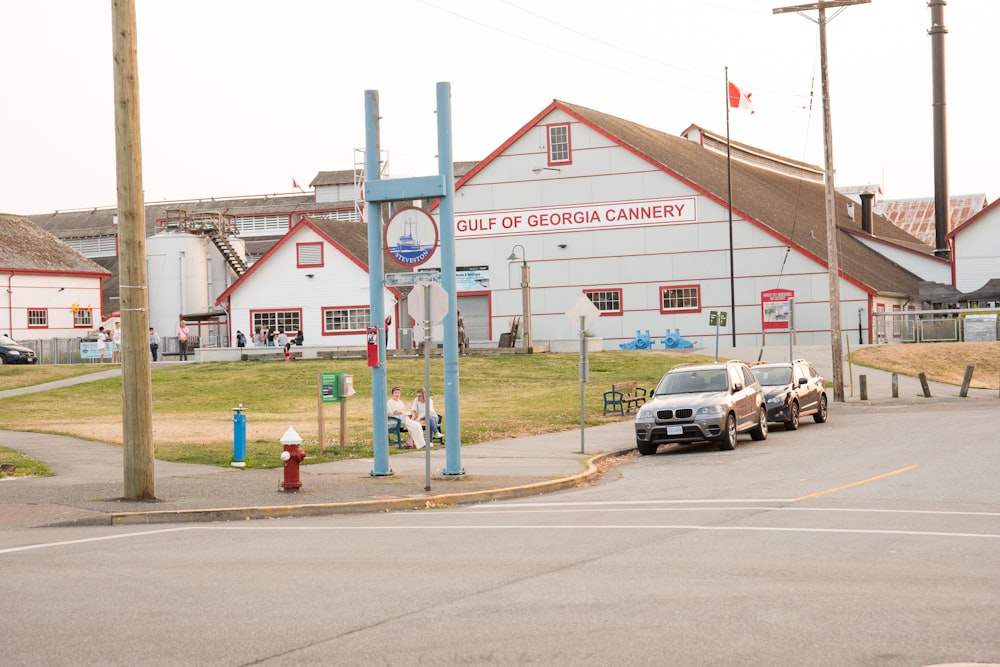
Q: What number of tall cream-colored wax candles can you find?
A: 0